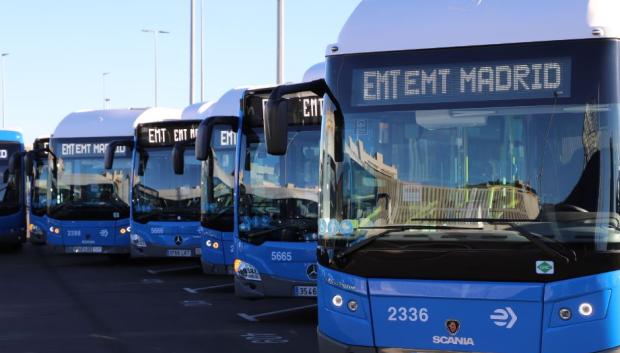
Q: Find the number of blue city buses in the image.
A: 7